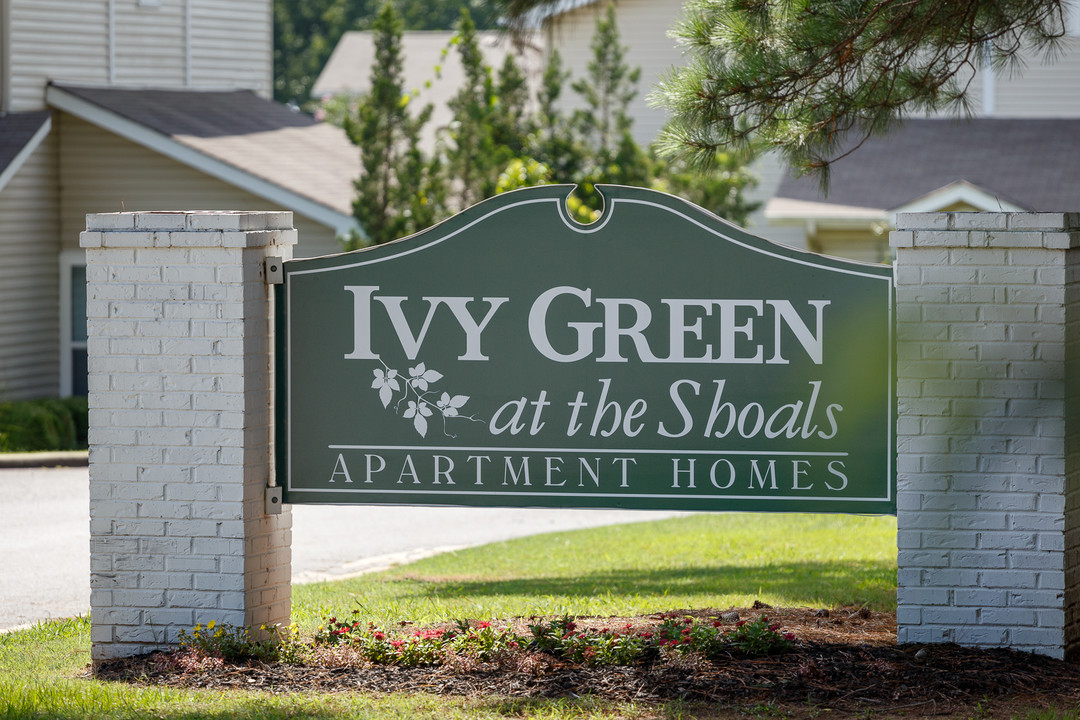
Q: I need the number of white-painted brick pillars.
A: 2